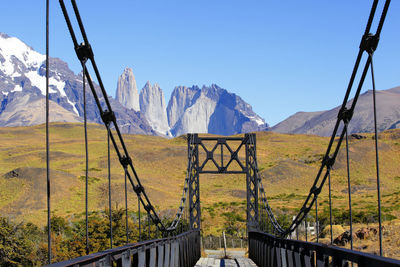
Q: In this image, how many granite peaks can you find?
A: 3